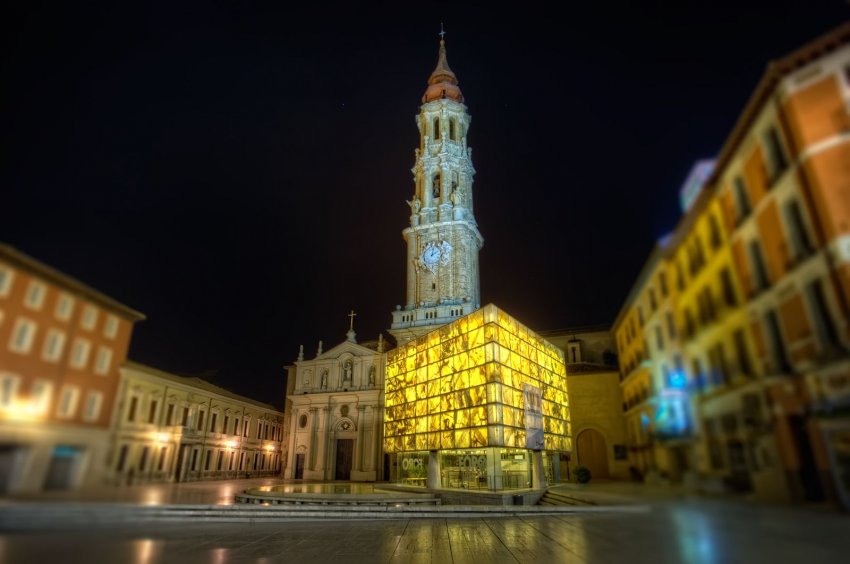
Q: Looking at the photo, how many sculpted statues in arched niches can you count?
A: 3